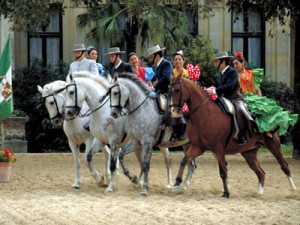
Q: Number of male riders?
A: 4